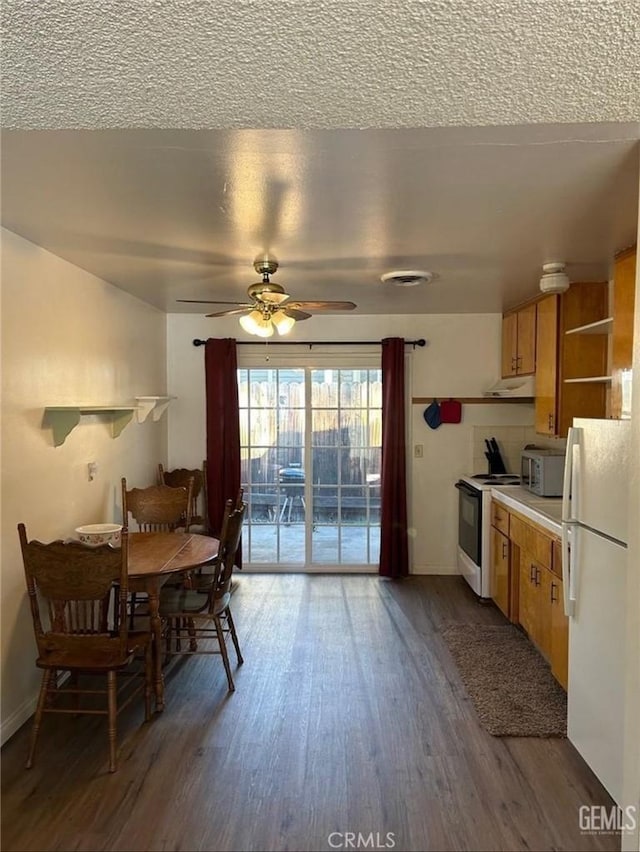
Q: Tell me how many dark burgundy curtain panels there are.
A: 2